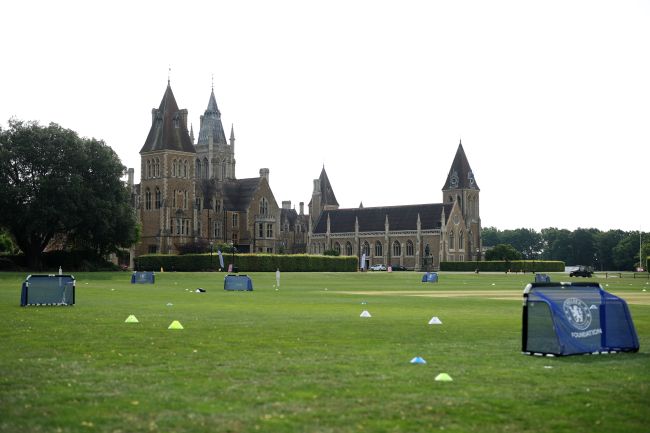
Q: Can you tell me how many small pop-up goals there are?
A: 6